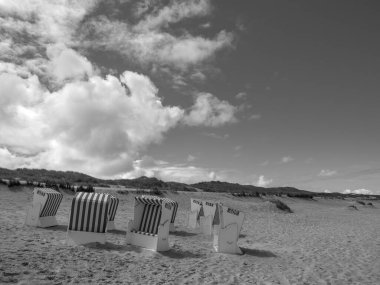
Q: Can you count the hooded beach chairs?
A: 8